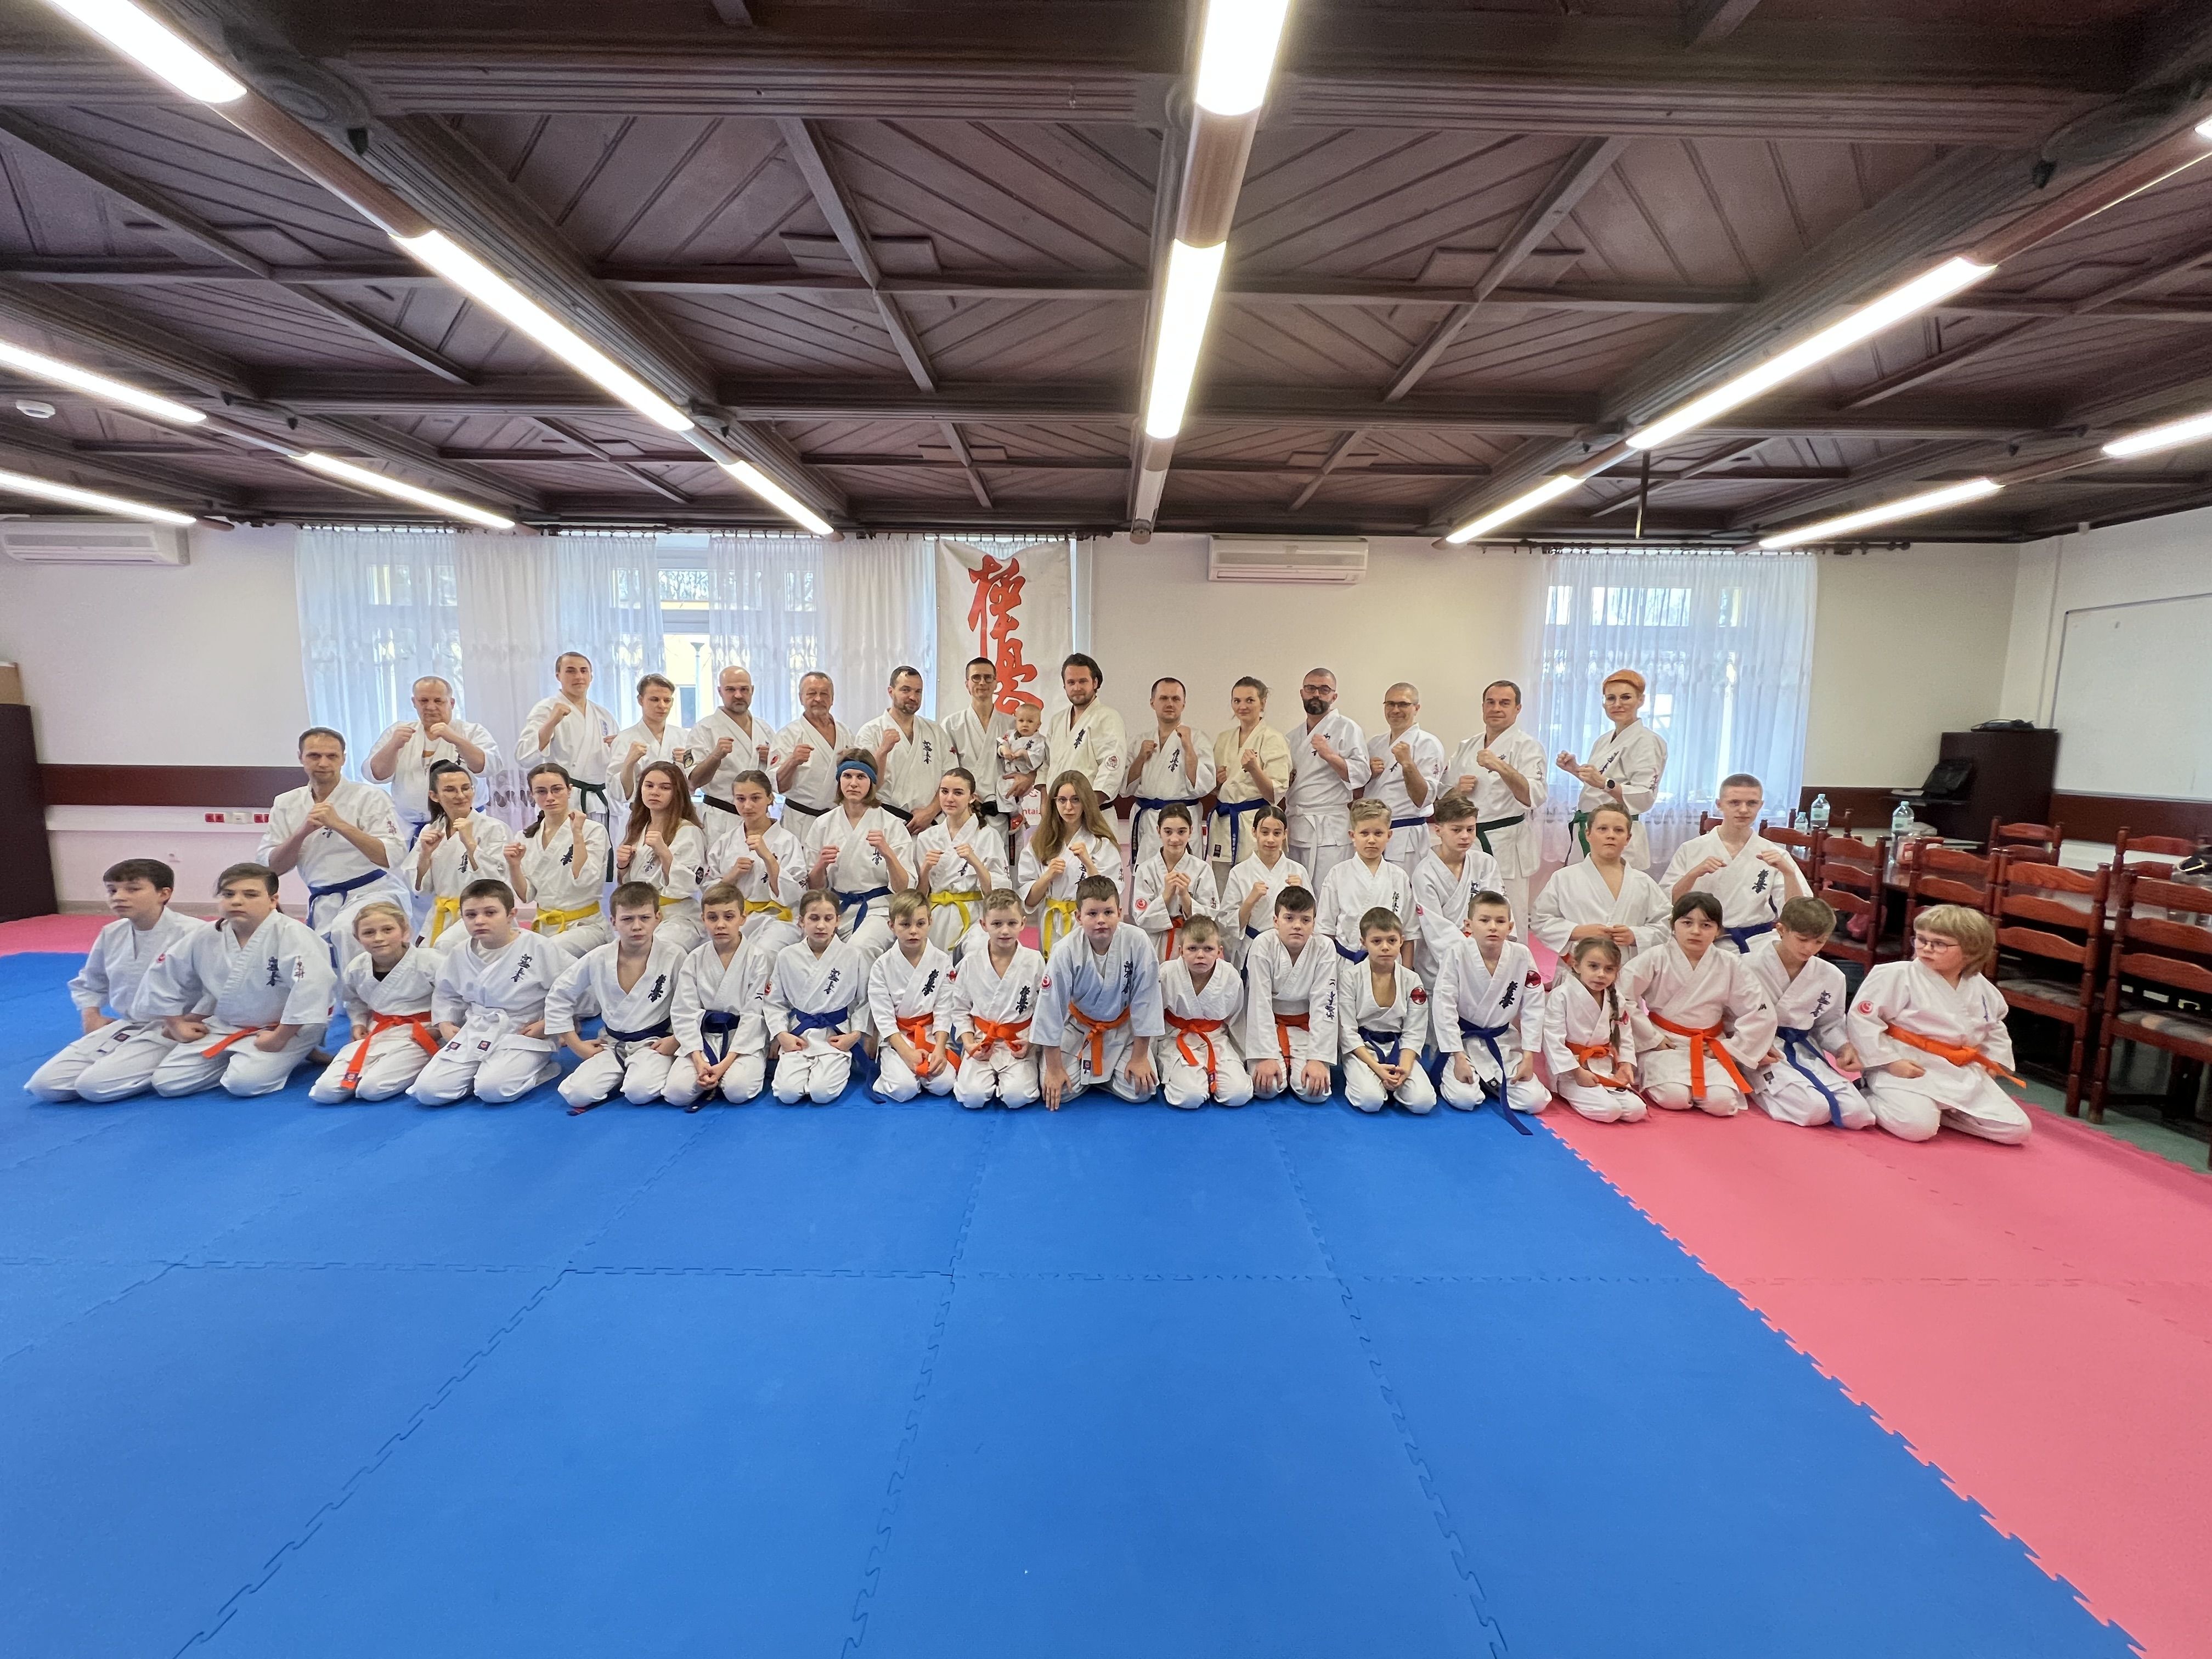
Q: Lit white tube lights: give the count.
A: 13